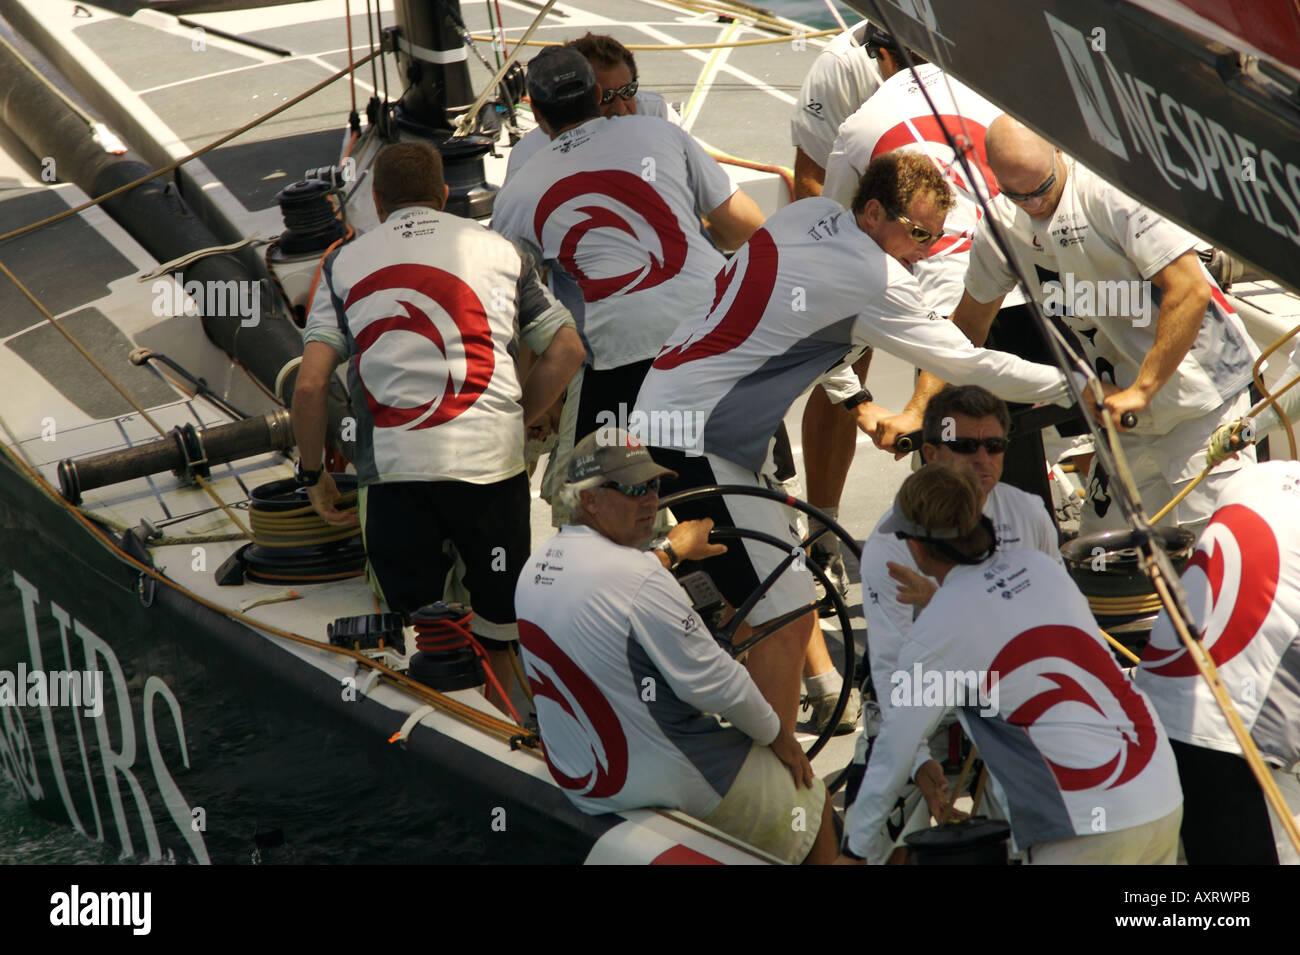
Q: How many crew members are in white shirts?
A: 11